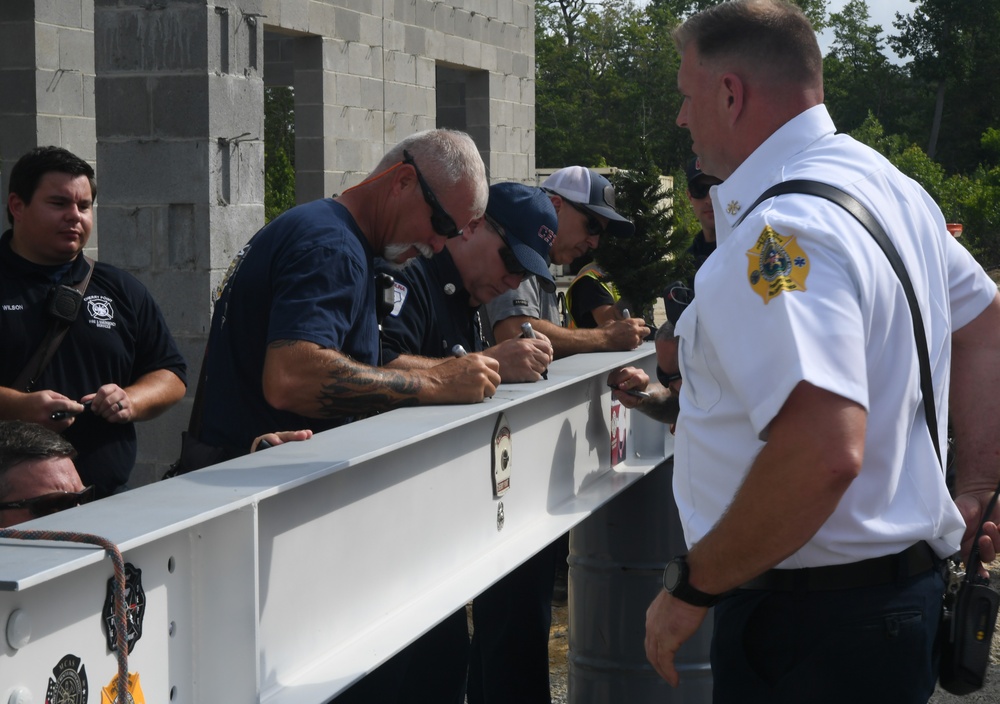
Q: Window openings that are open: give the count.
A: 2